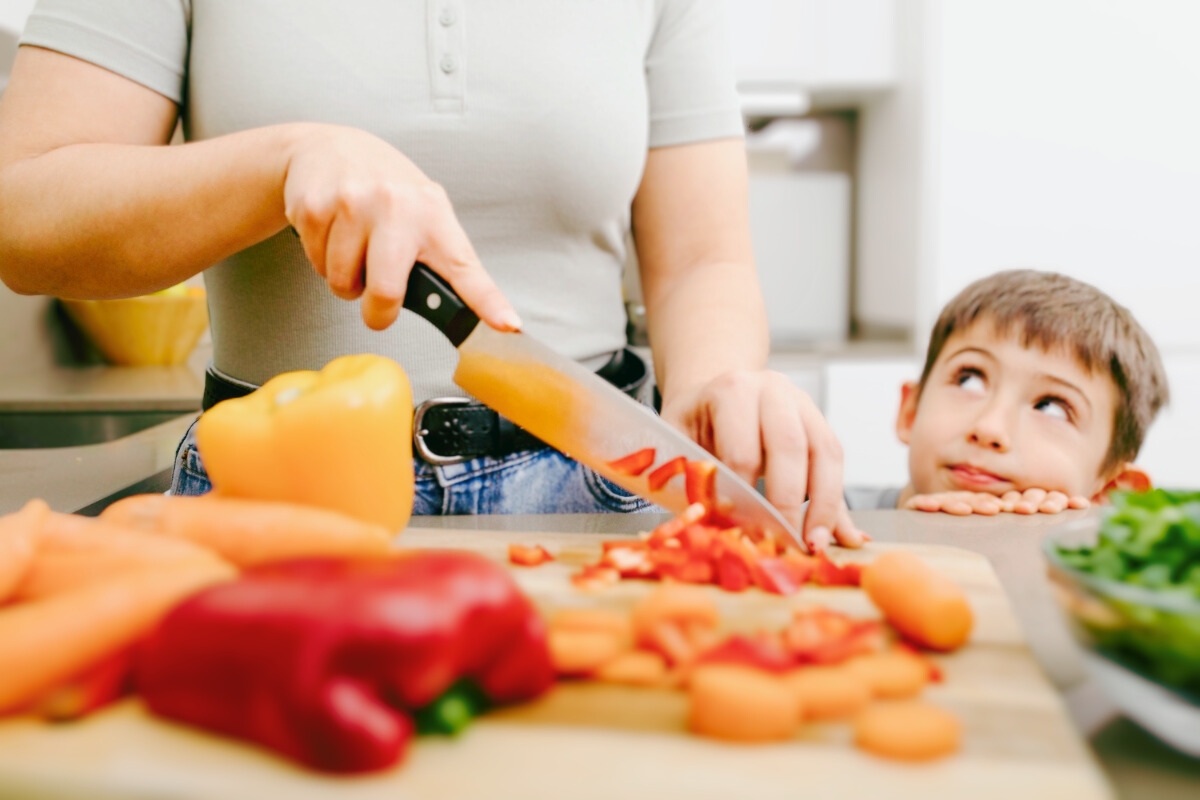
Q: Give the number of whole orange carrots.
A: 4